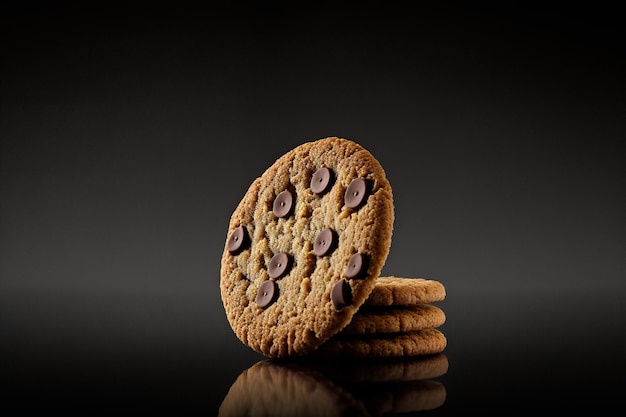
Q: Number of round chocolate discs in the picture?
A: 9